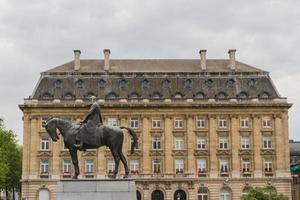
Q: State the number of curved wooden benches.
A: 0